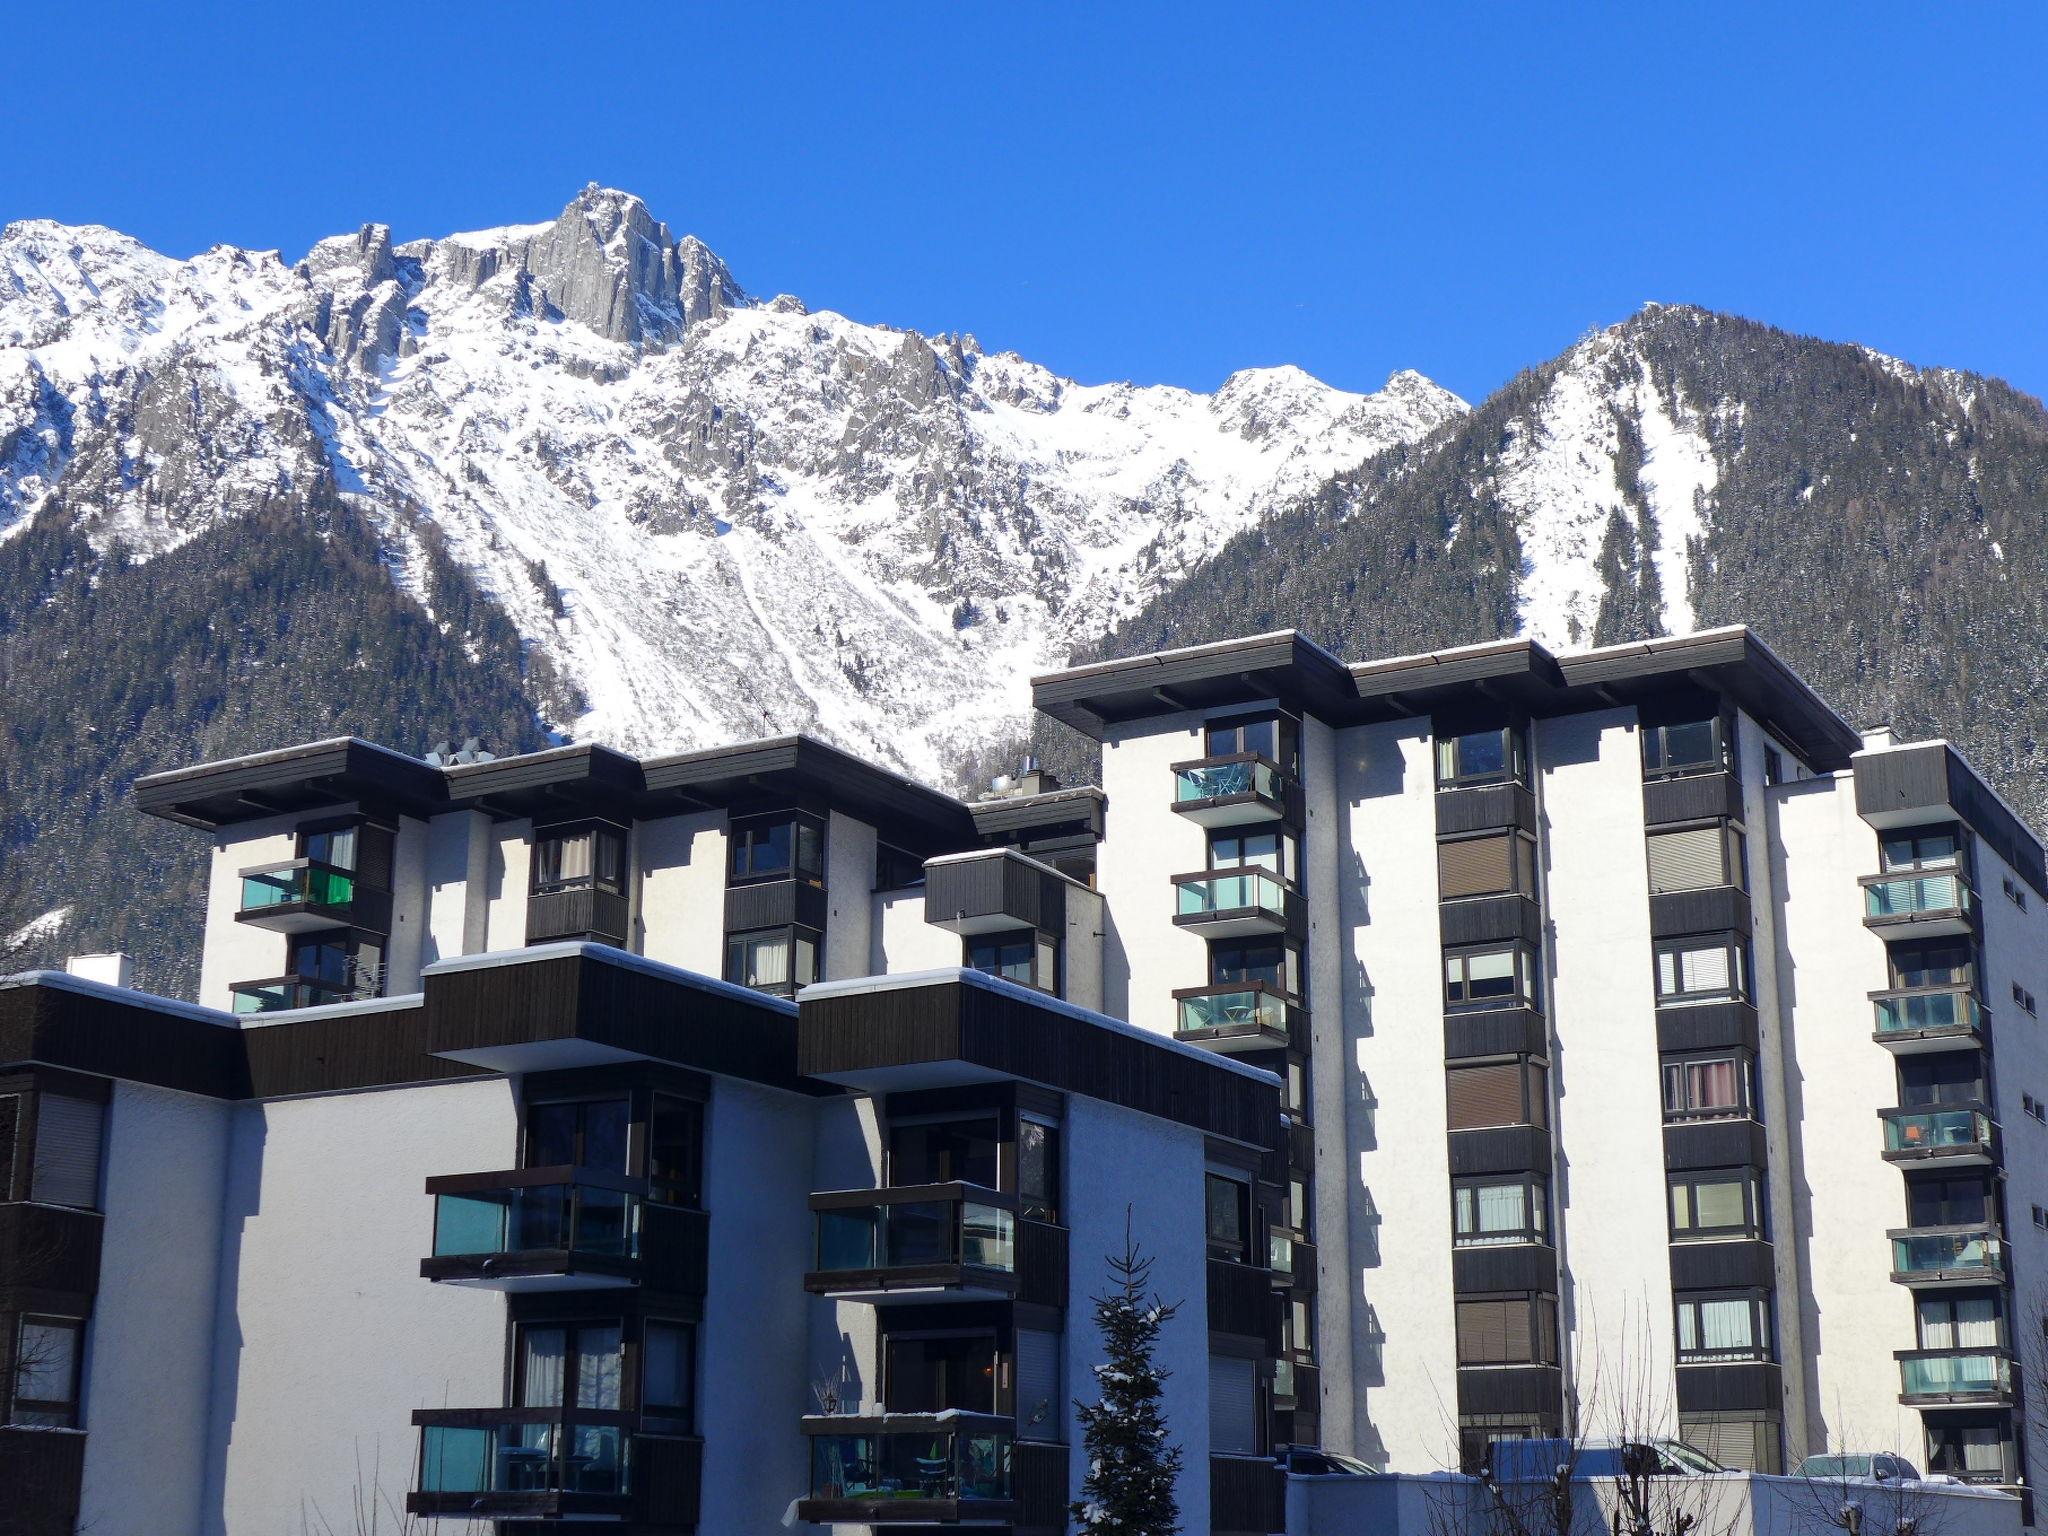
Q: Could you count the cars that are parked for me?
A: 3